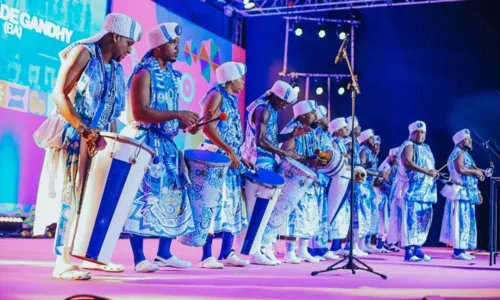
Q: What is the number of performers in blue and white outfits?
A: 13